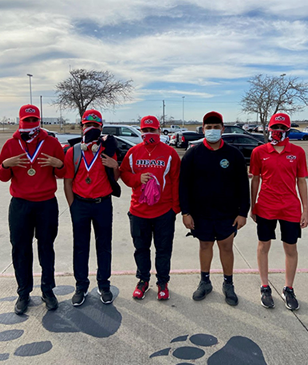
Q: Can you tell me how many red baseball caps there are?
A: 5